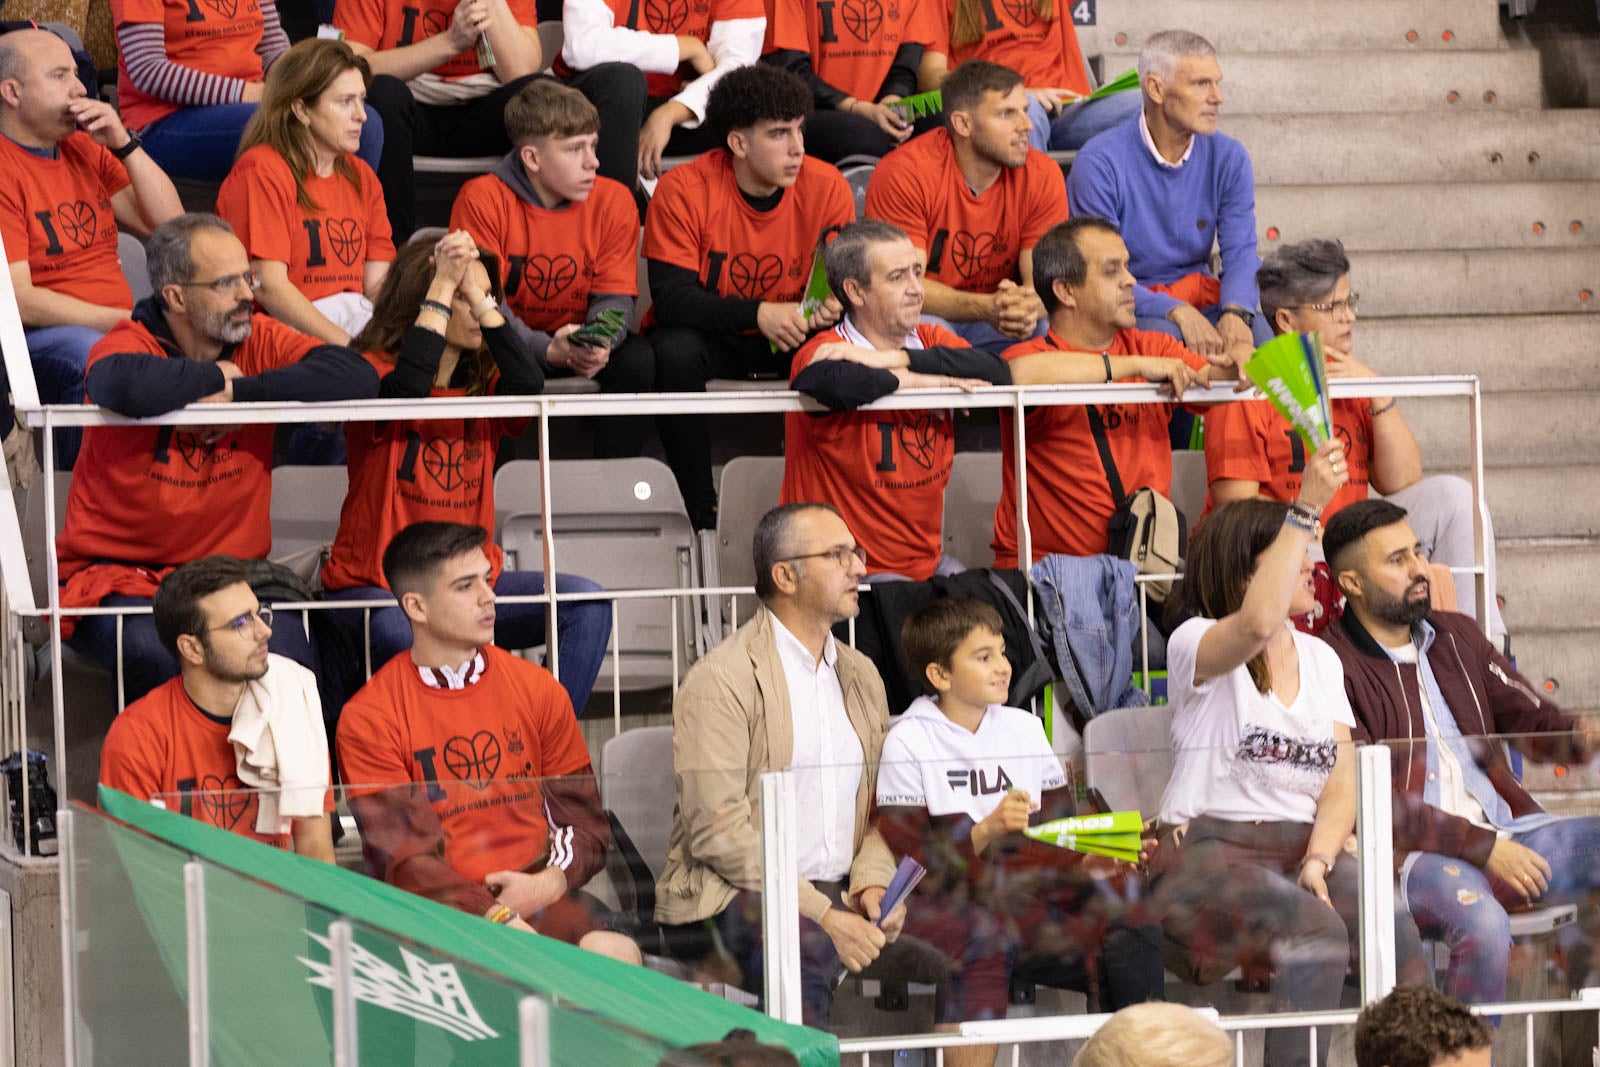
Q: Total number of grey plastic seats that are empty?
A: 1